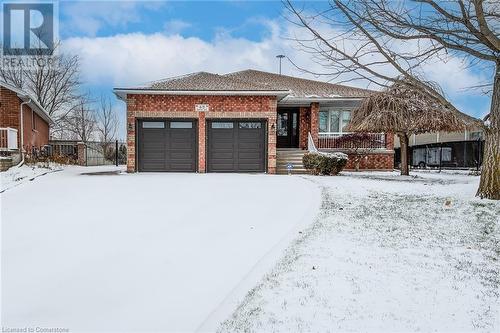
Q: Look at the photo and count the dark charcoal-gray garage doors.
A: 2